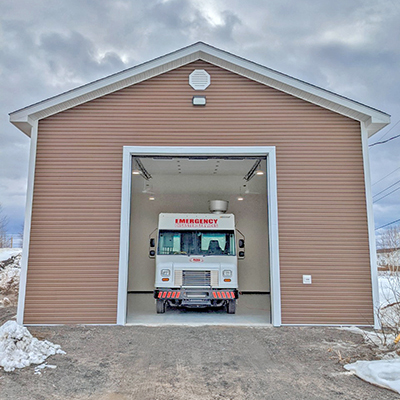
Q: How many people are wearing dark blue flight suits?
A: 0